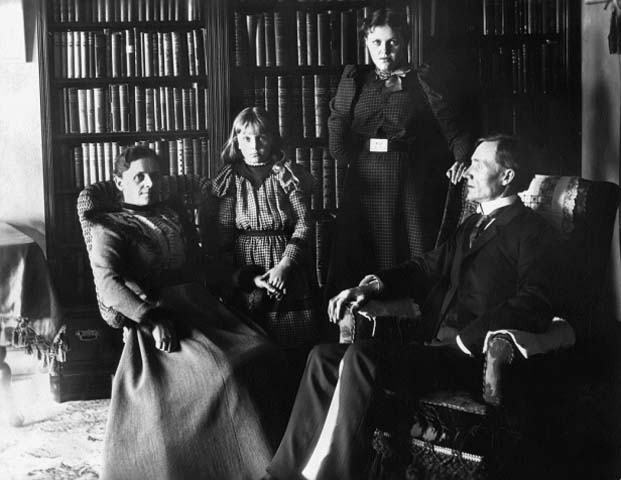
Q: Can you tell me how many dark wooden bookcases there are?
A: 3